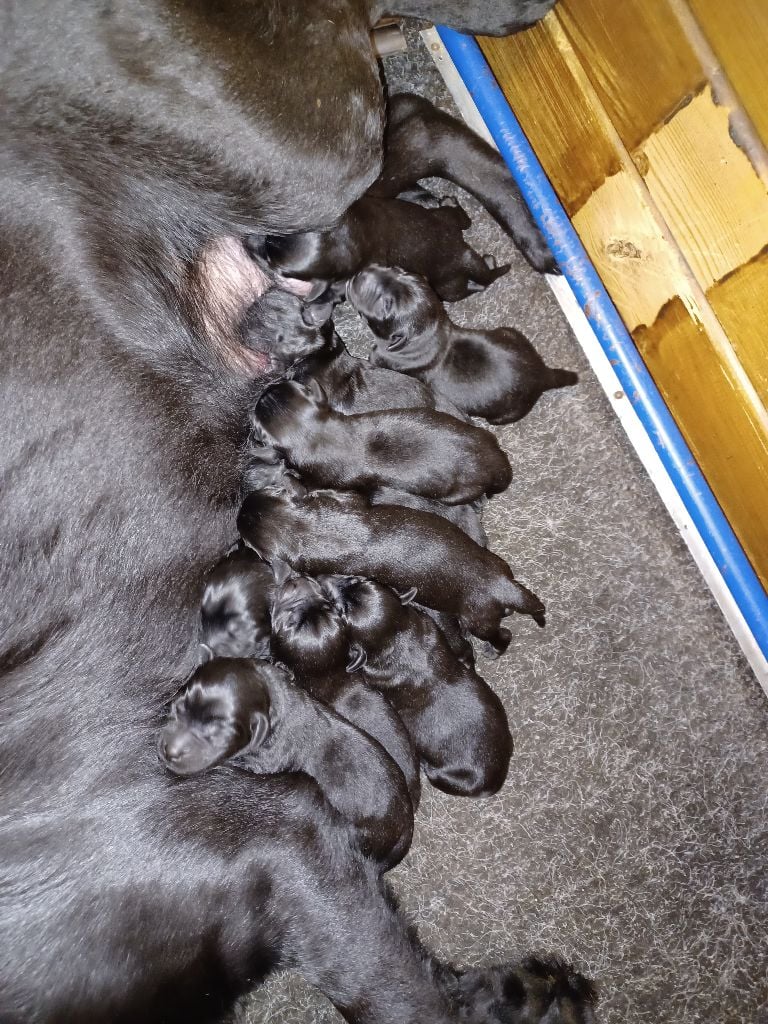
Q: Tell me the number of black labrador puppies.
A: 10